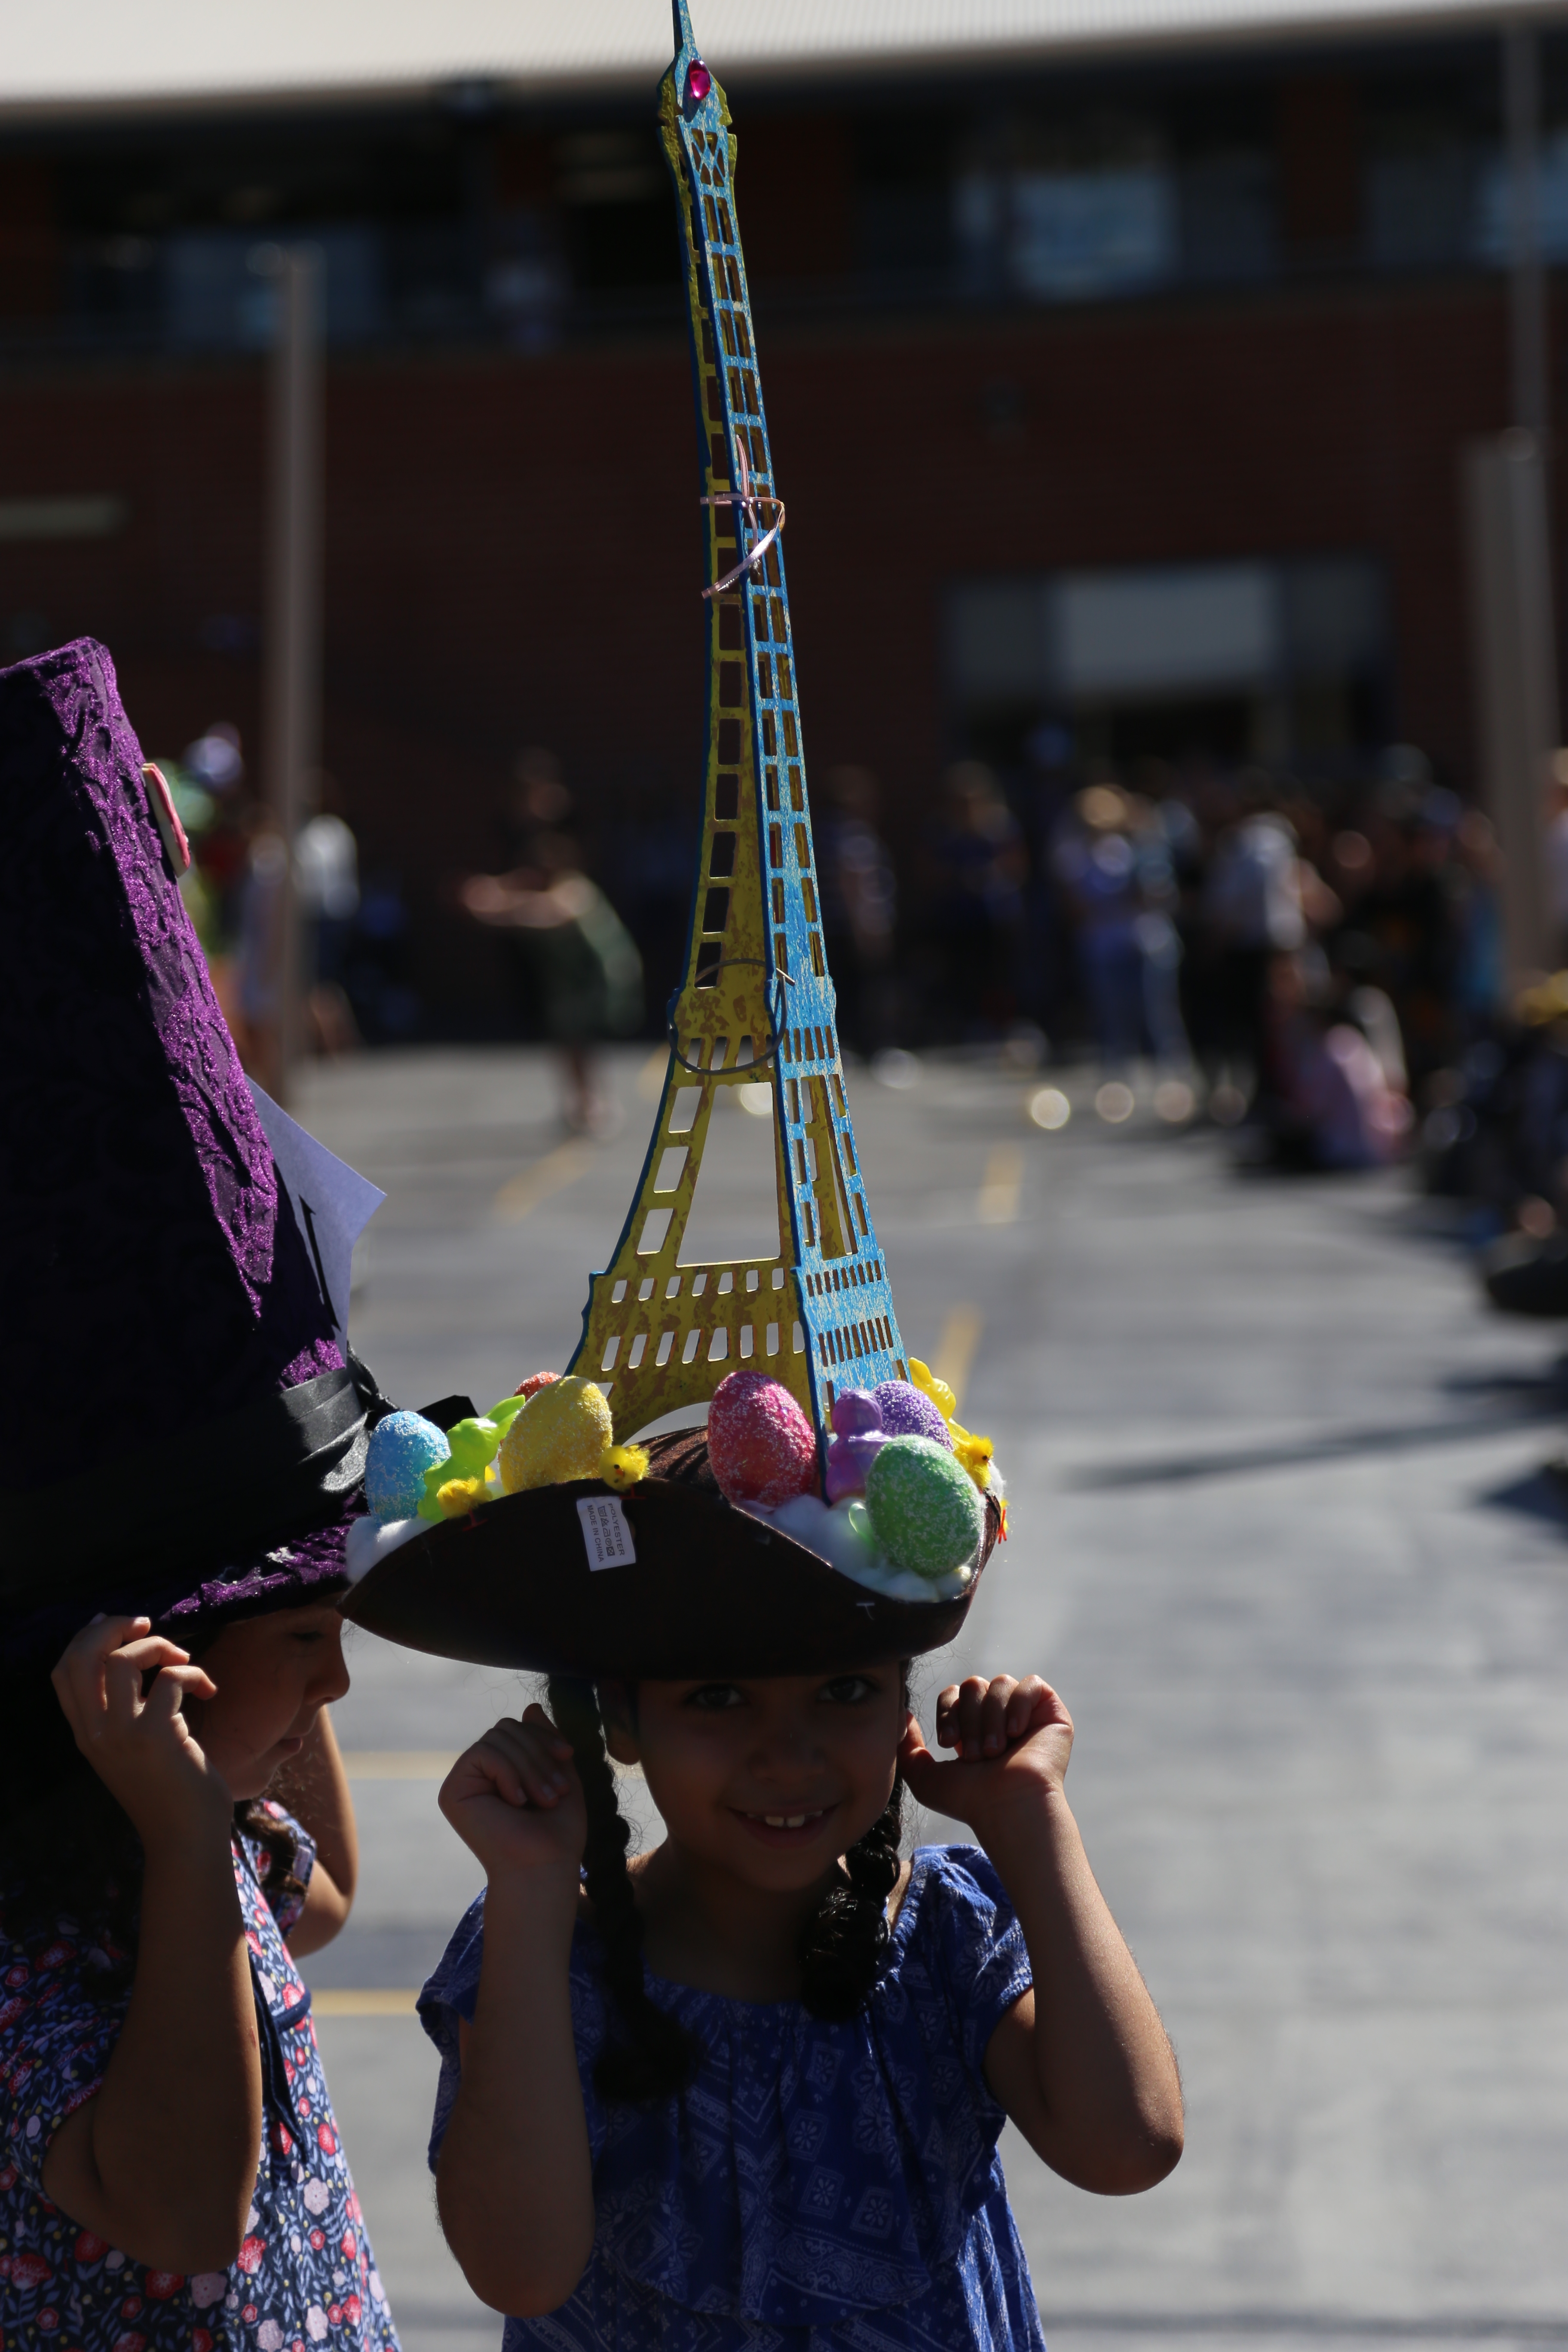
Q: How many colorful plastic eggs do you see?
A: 6